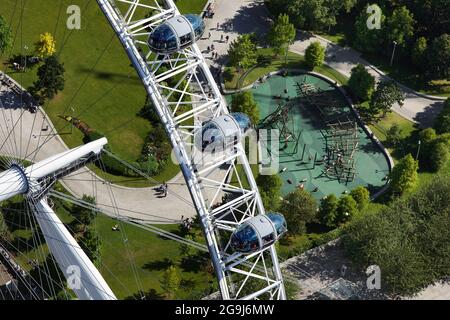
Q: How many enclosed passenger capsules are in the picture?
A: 3